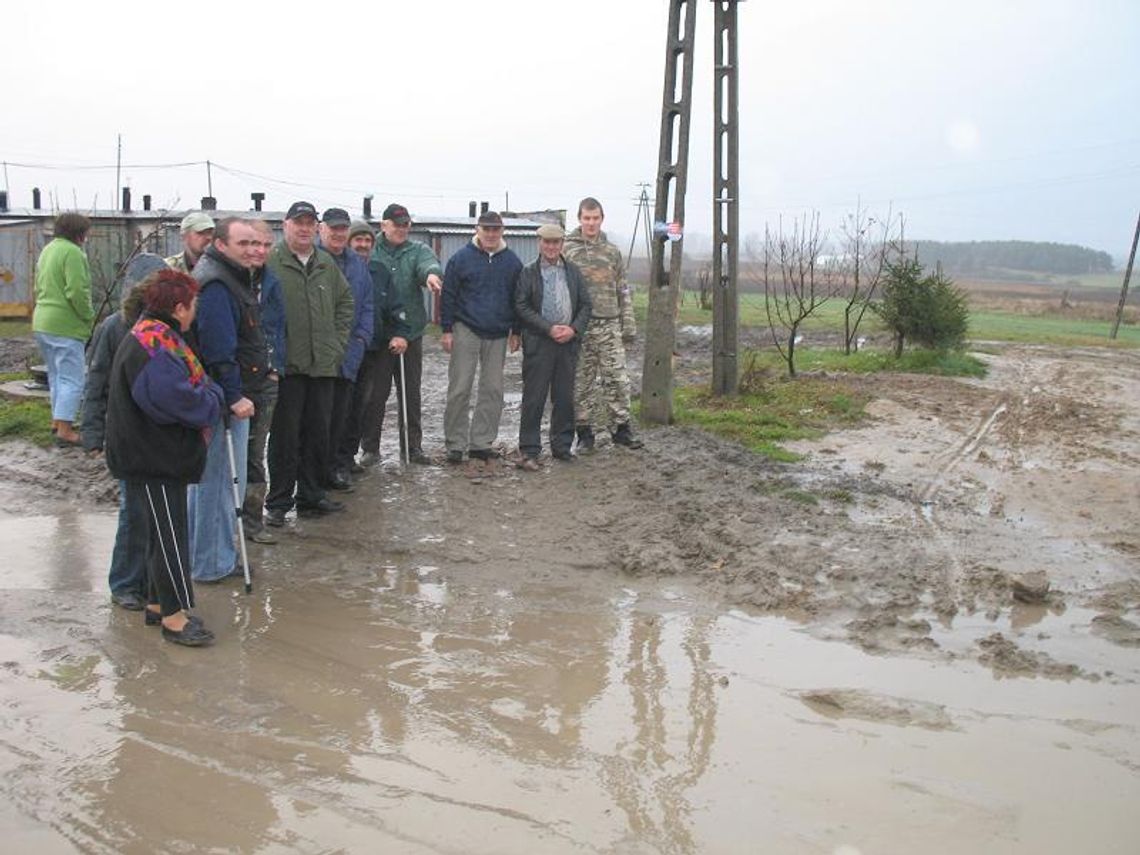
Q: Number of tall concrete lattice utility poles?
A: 2